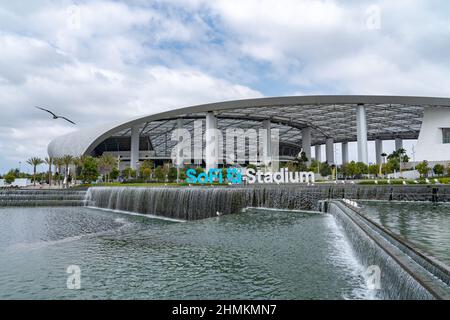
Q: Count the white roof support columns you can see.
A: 11